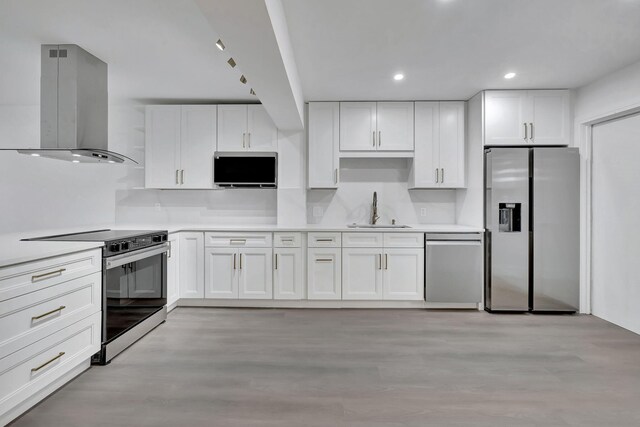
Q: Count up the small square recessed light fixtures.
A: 4